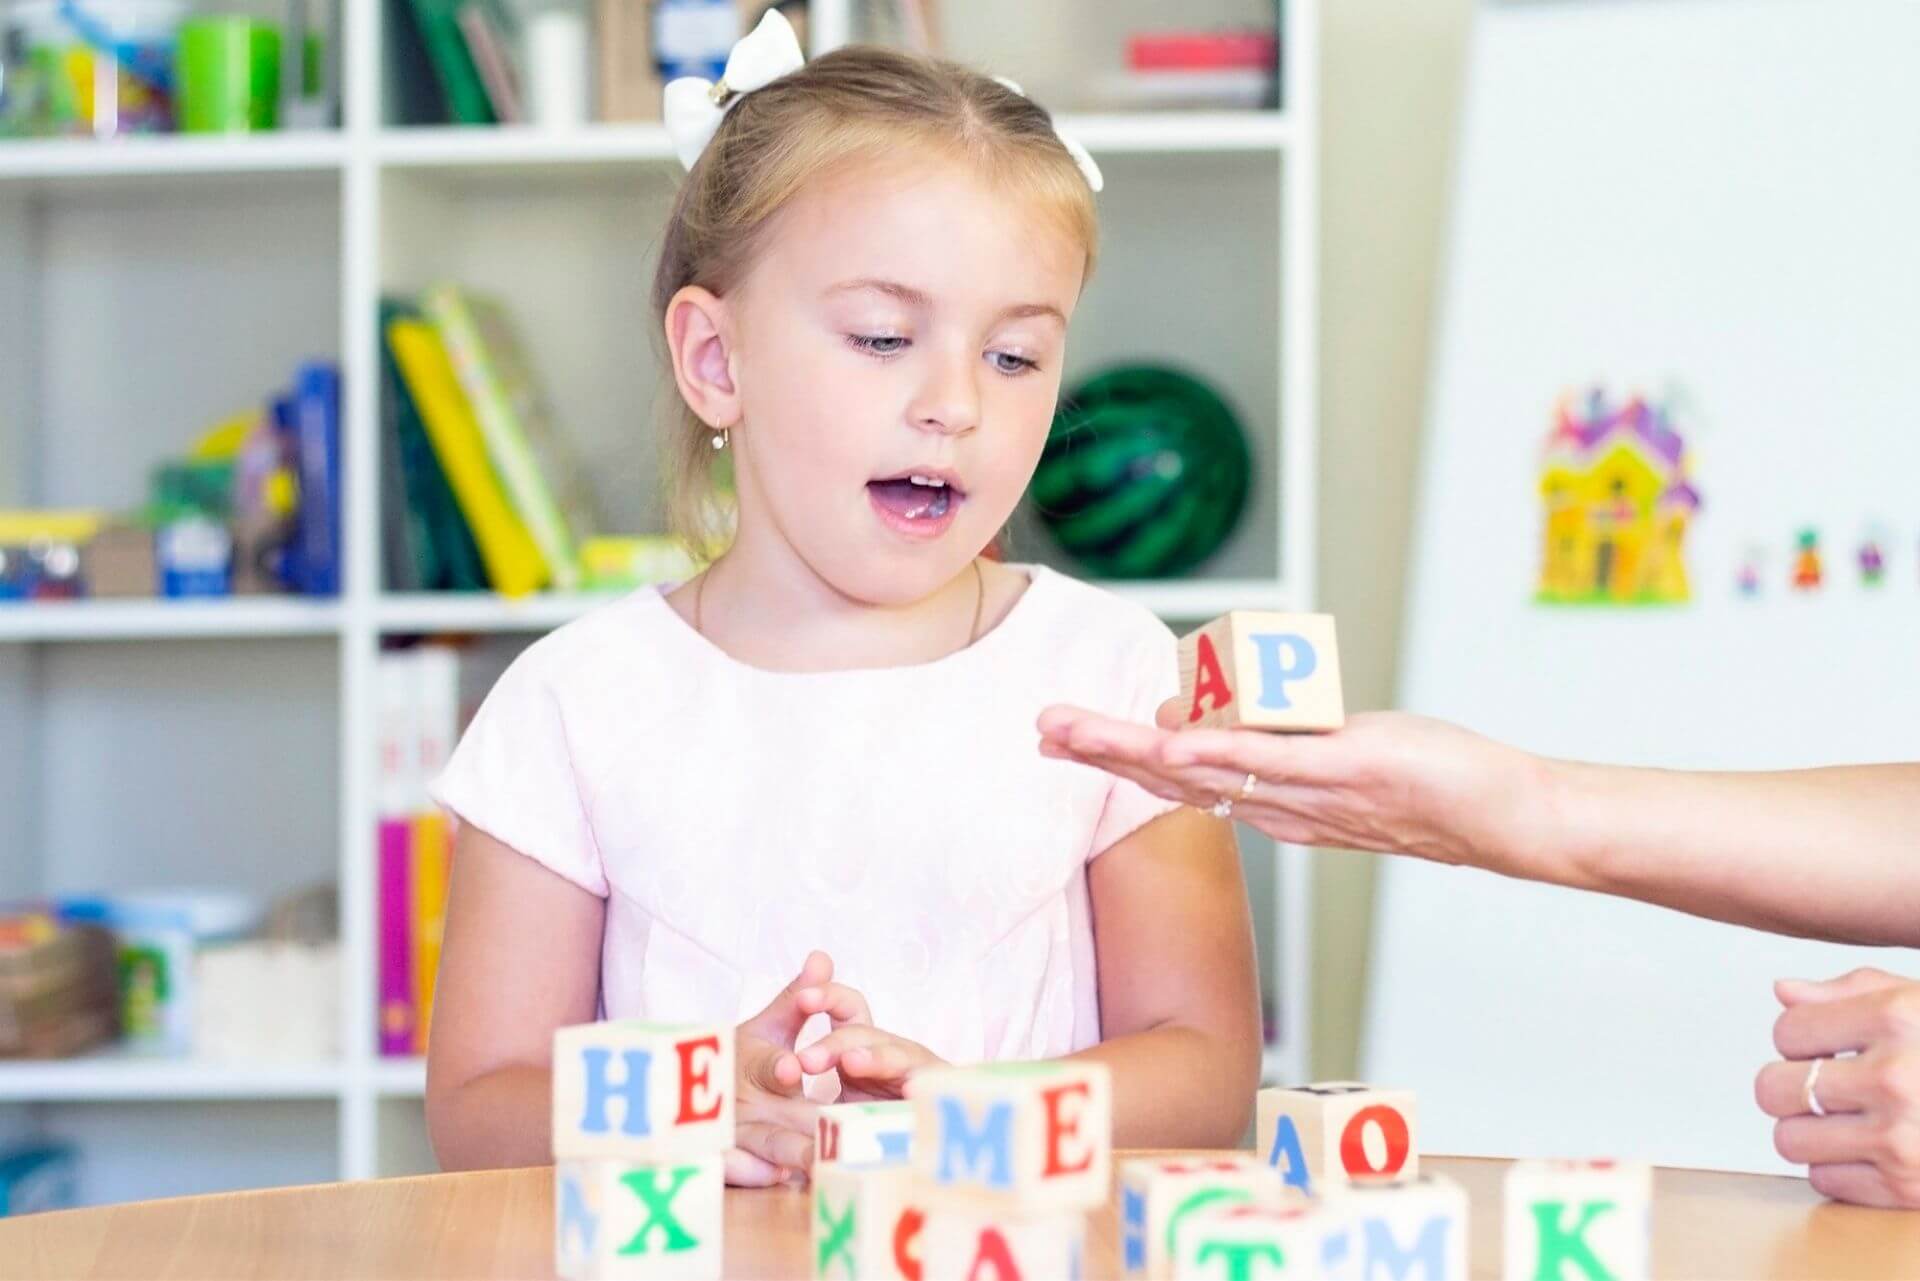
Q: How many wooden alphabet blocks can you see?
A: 12